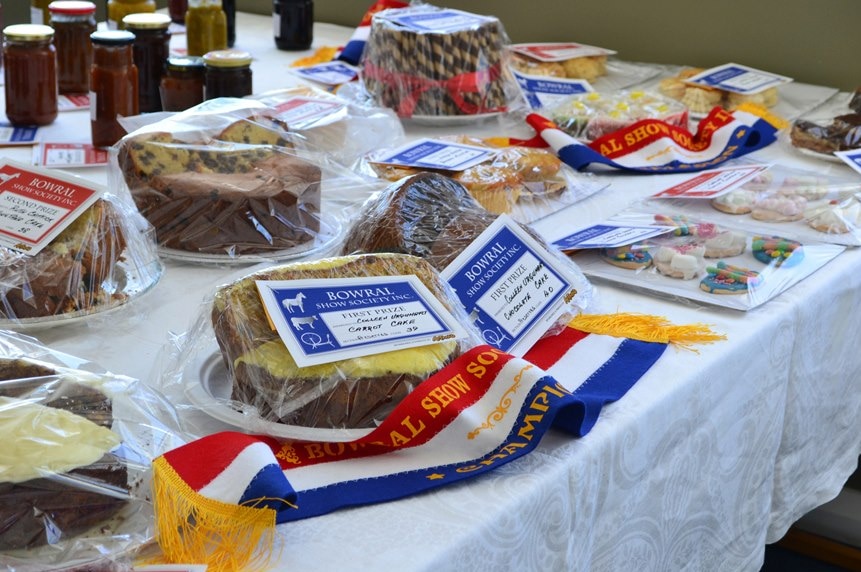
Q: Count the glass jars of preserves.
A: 12